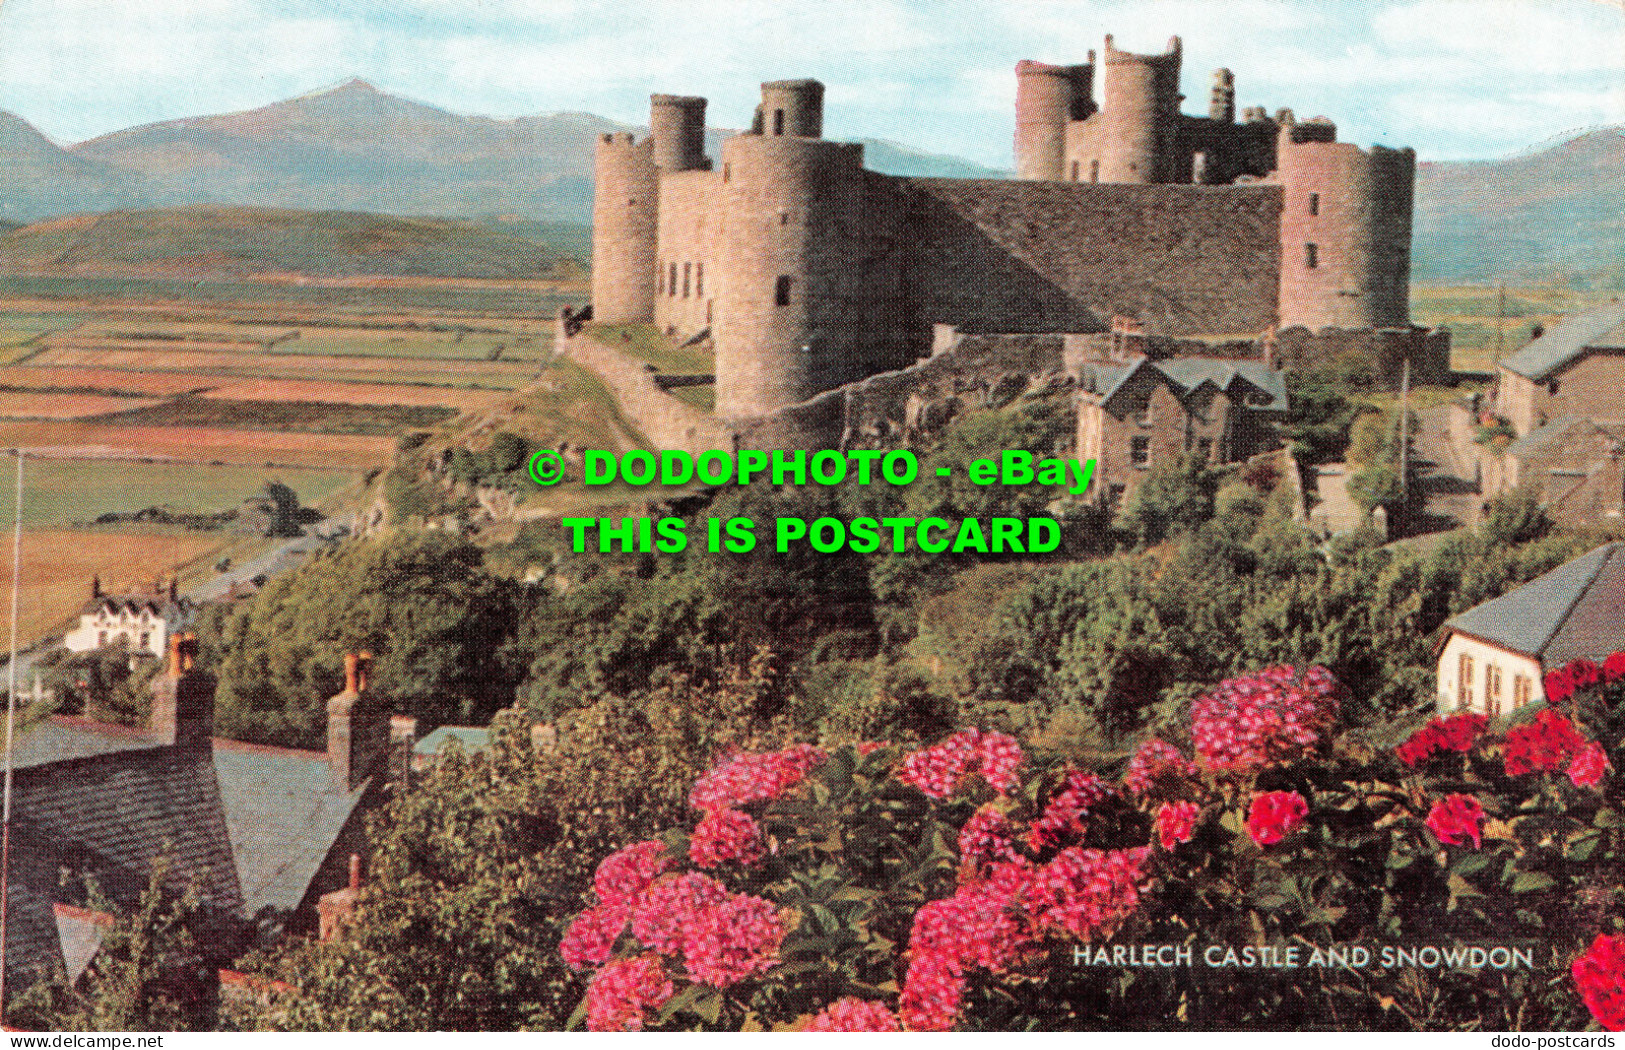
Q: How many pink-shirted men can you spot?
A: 0